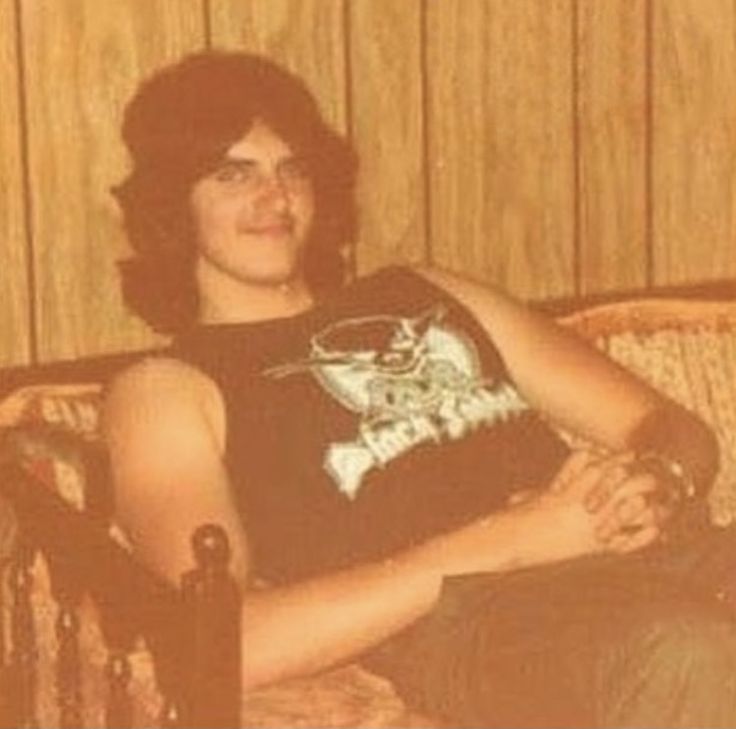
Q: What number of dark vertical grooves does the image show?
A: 6